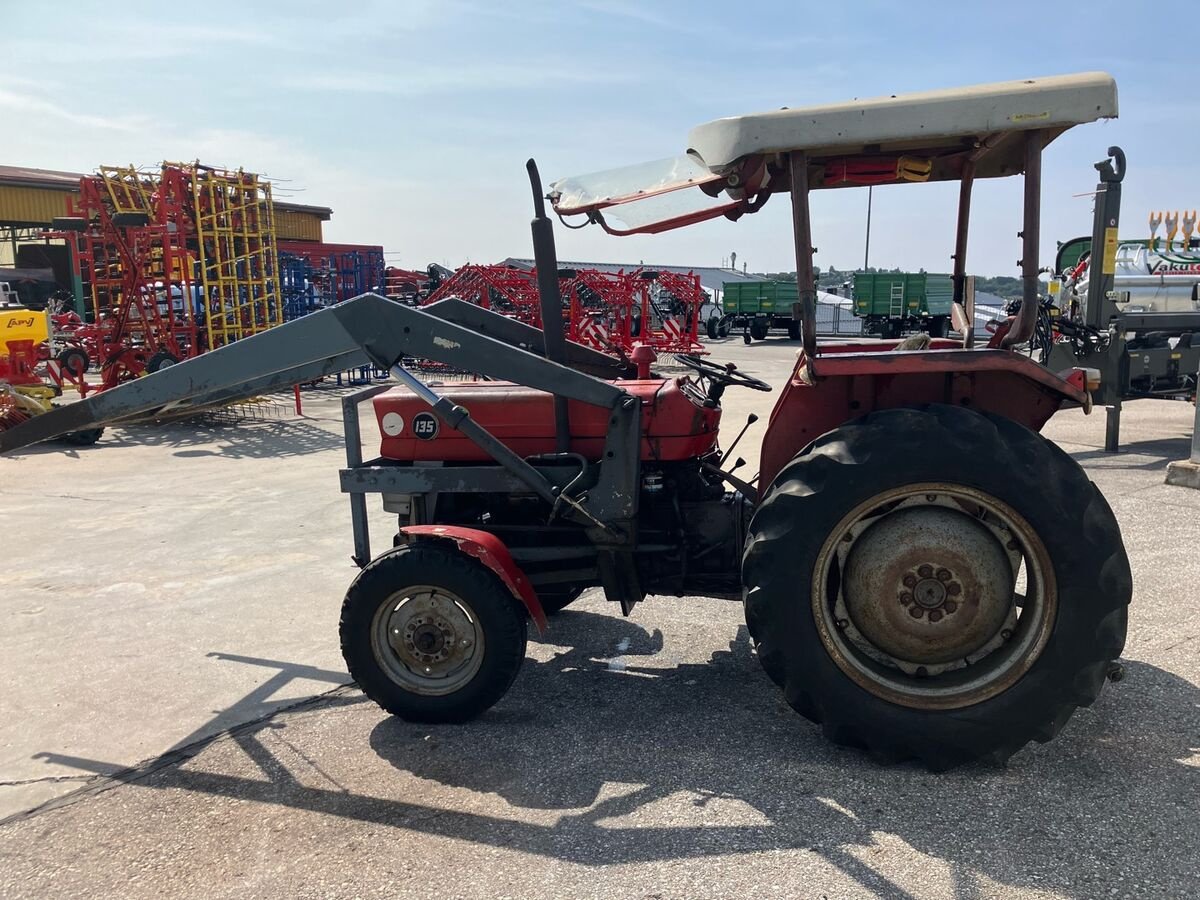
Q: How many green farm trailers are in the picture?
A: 2